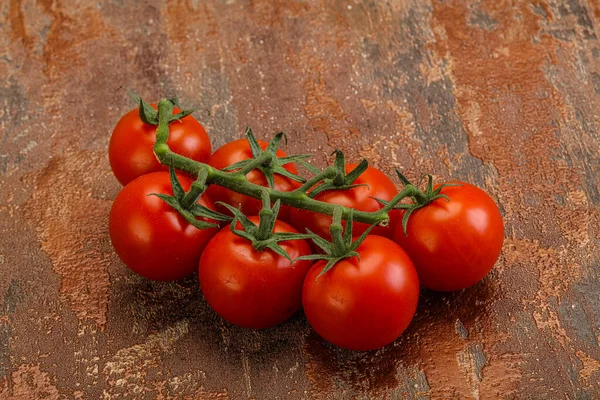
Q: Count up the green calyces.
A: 7